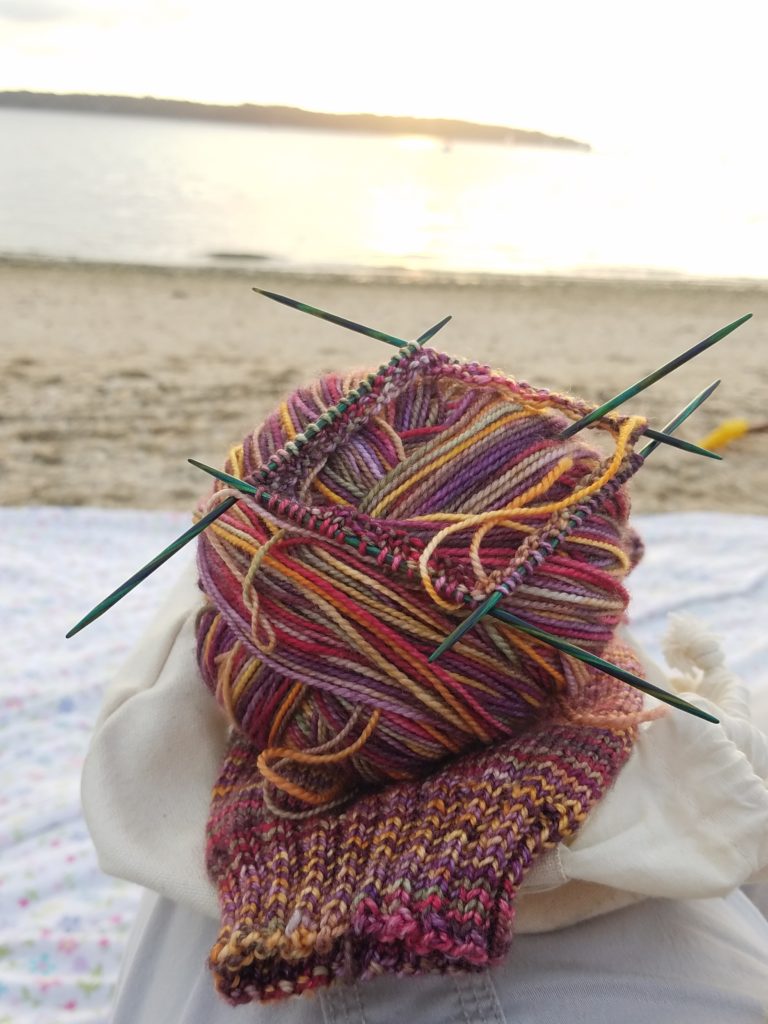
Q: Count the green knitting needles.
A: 5